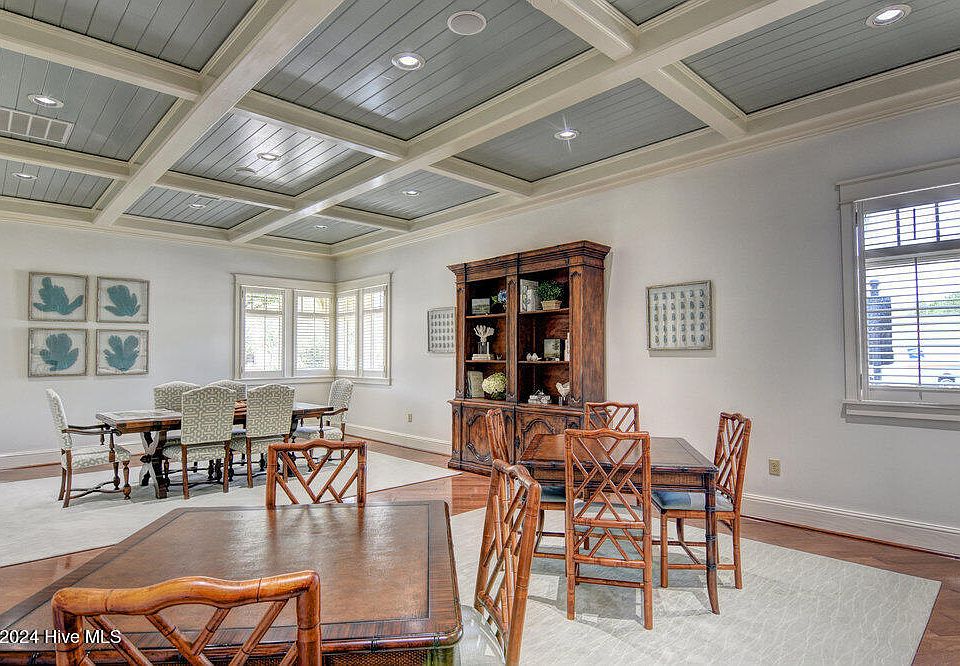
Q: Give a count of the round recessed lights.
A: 9